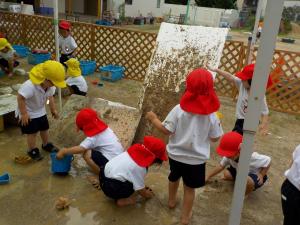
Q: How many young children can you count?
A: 10